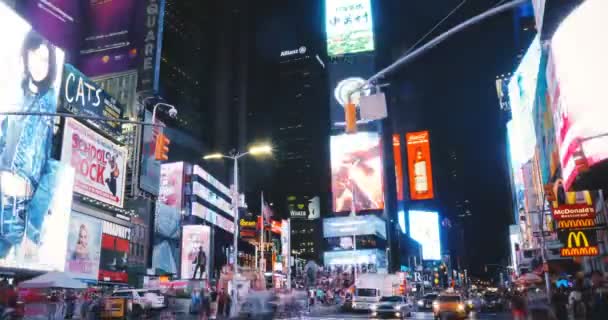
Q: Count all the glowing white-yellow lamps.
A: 2